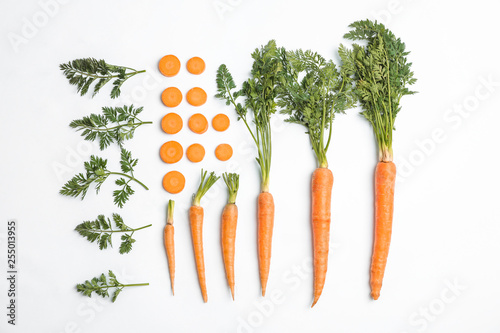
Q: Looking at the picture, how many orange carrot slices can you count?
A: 11